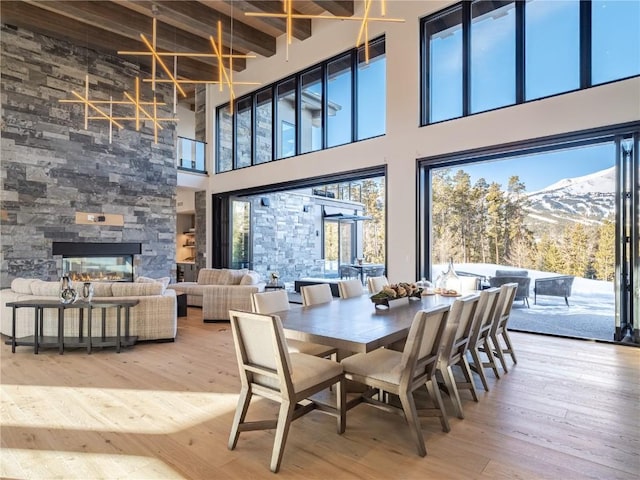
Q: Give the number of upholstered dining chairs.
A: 10